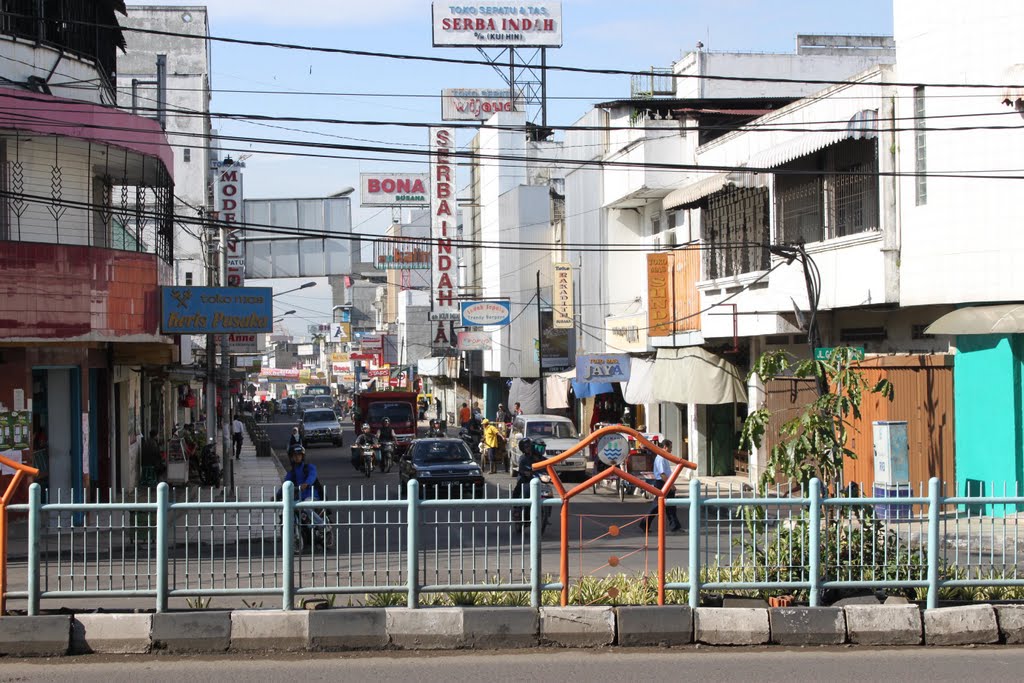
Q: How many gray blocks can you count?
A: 6